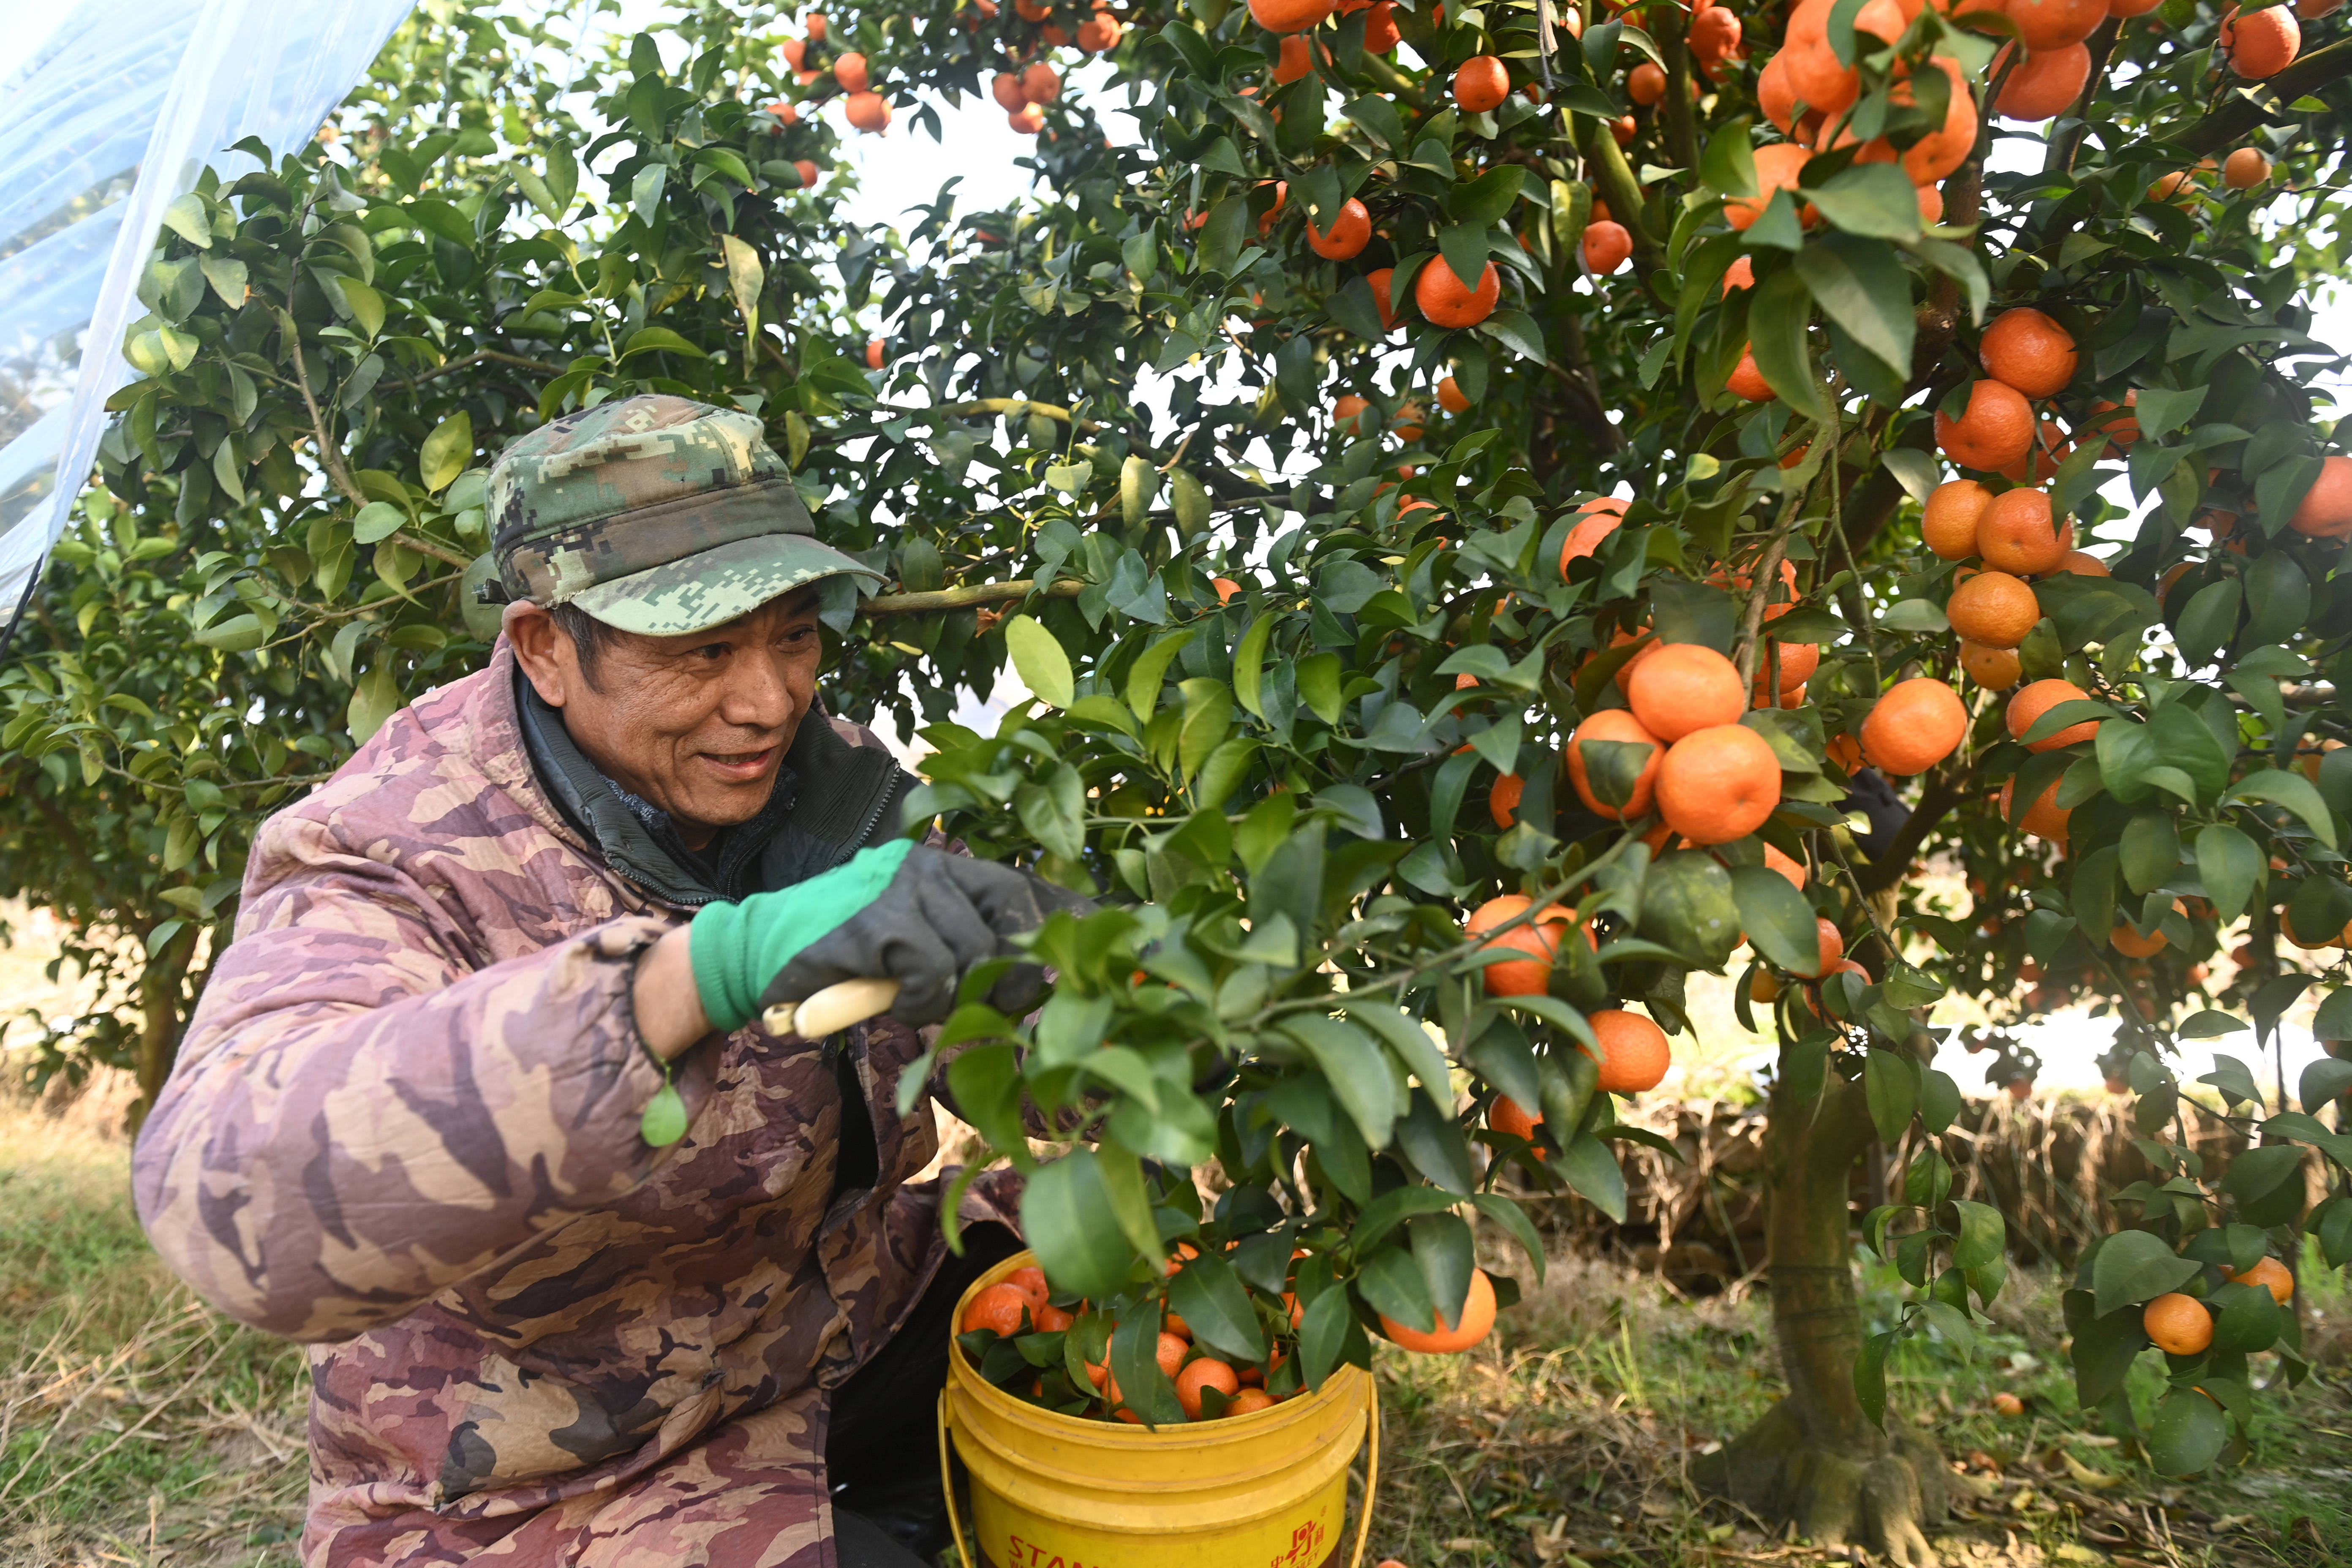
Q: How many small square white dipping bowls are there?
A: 0